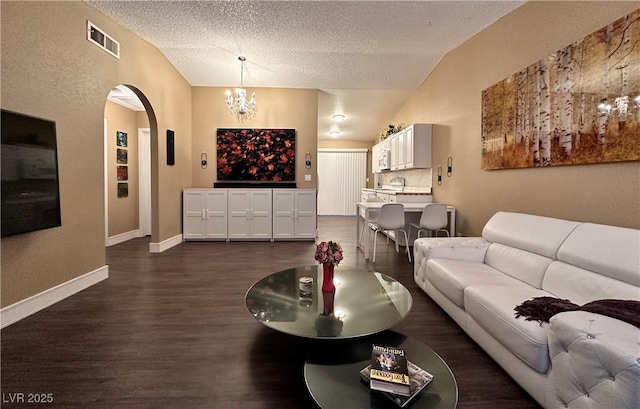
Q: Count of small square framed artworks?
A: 4